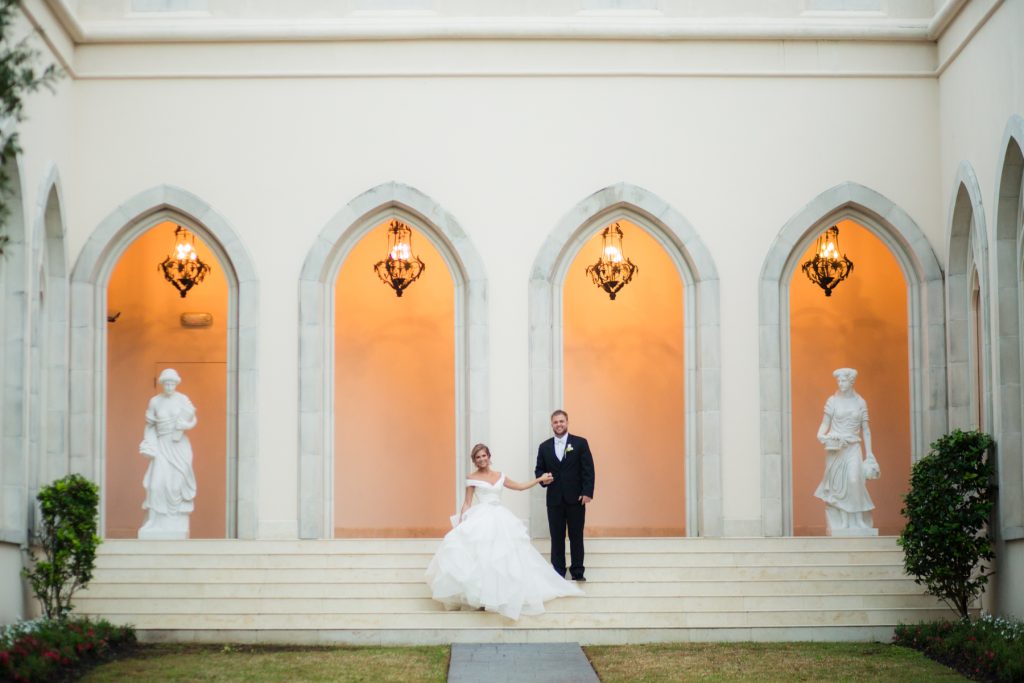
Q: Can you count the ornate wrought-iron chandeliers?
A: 4